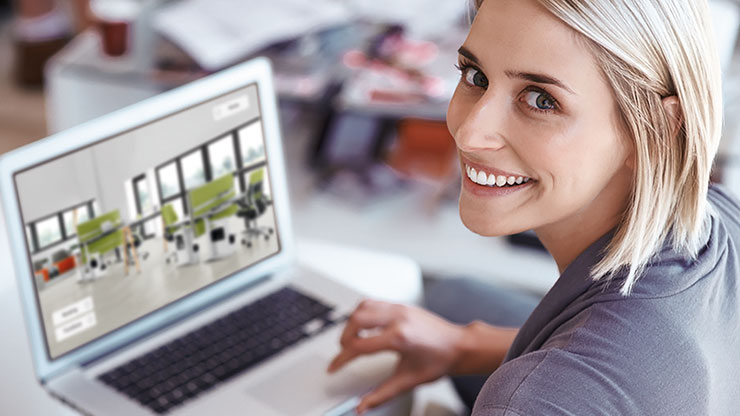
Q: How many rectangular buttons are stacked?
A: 2